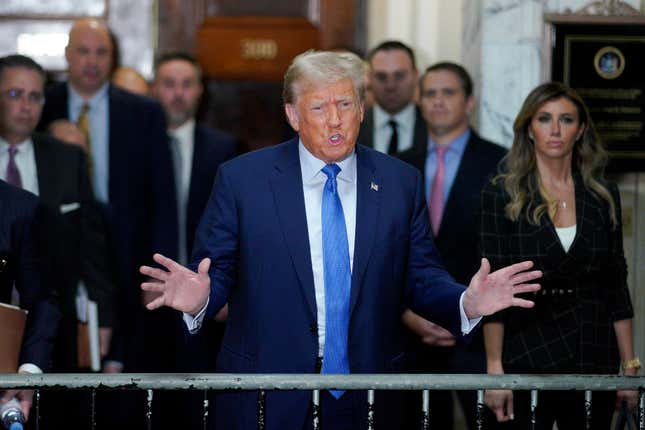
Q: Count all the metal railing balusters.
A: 12